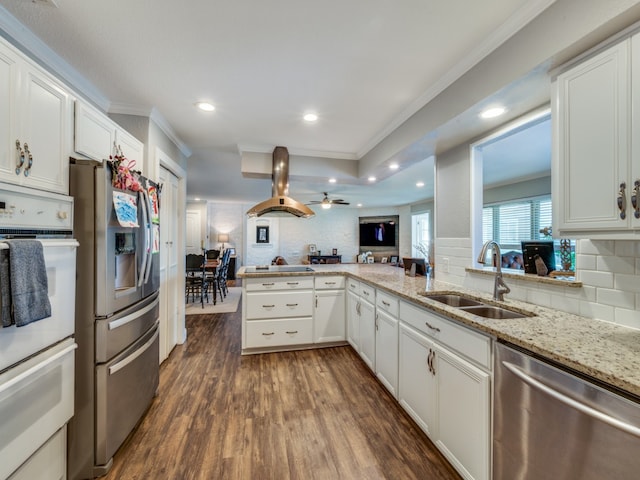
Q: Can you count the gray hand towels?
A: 1